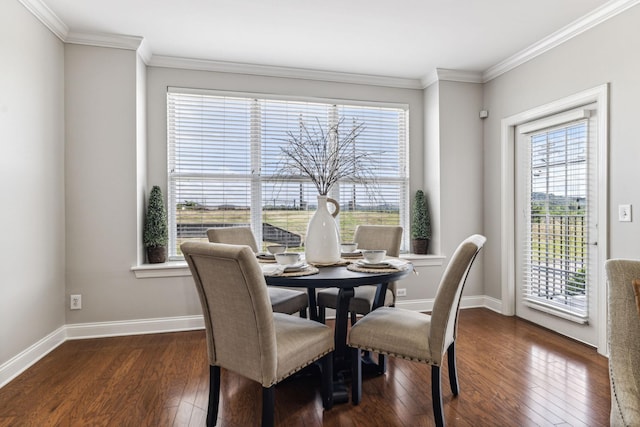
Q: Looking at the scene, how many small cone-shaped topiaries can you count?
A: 2